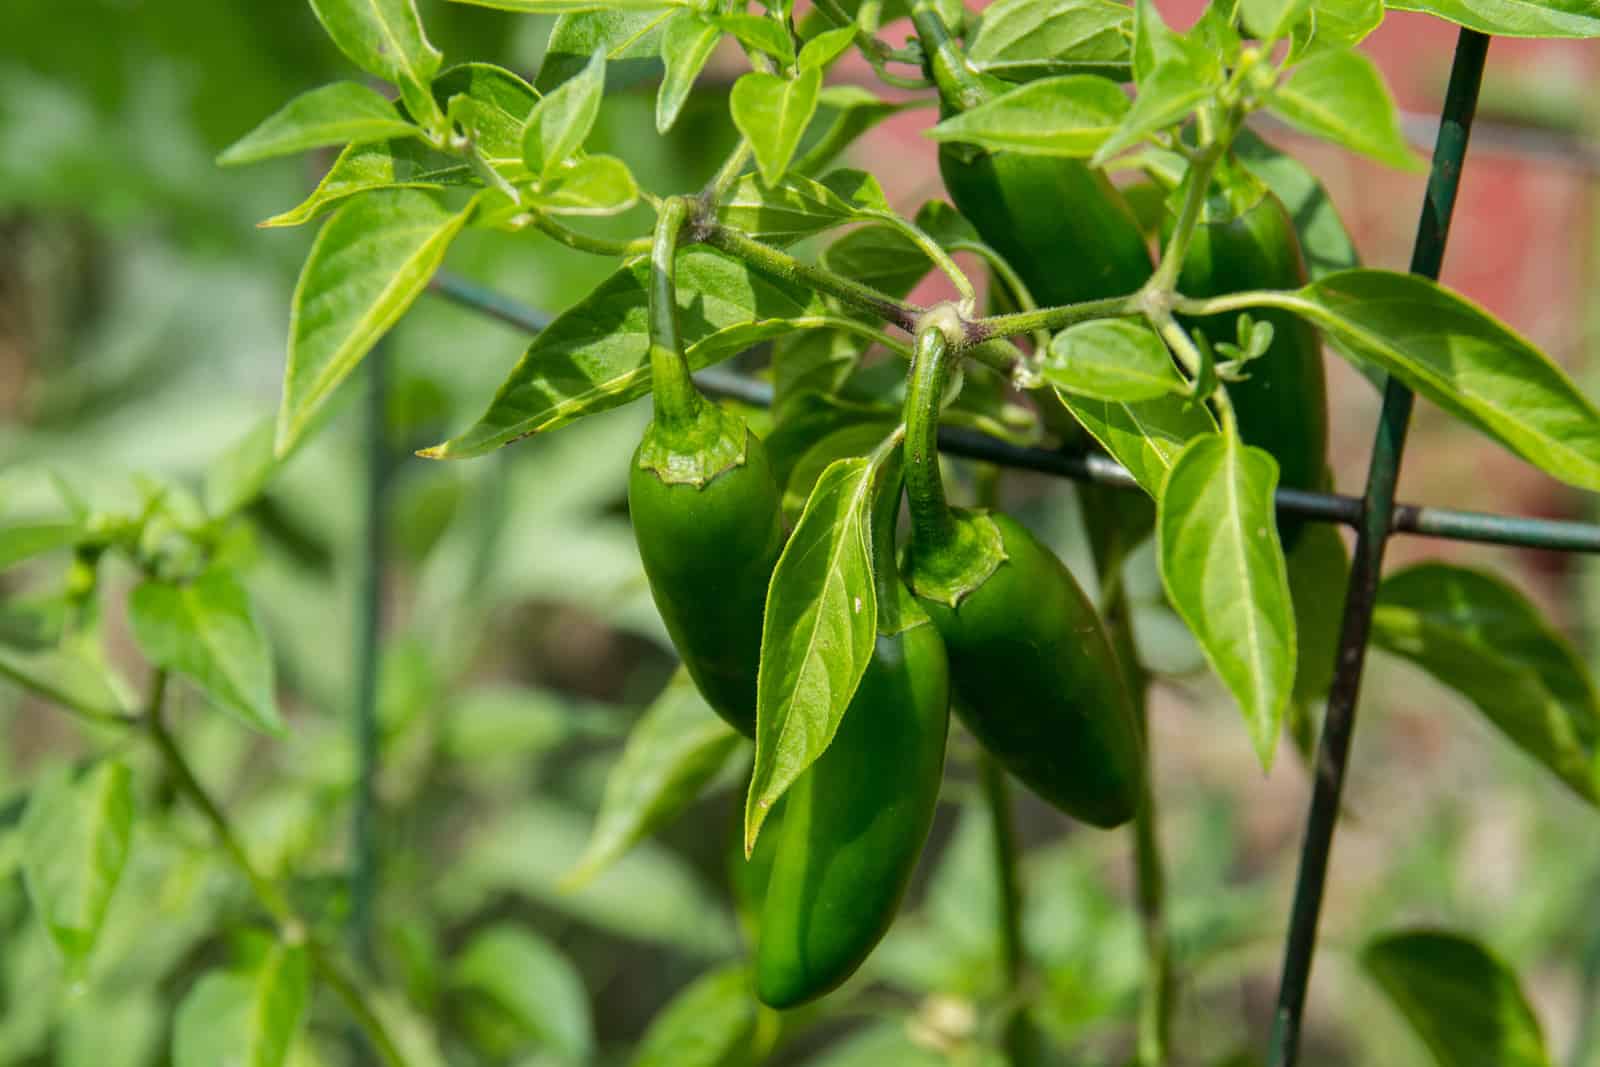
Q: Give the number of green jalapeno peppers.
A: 5